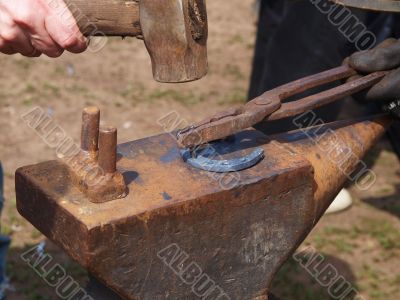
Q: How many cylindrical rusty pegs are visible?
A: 2